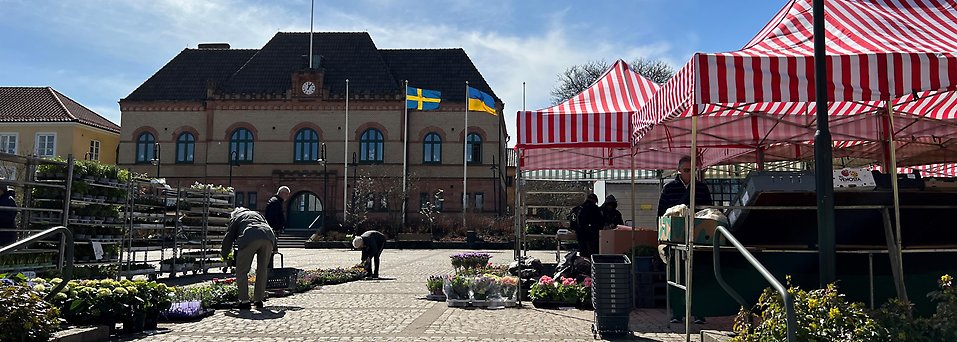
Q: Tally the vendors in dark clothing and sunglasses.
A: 1